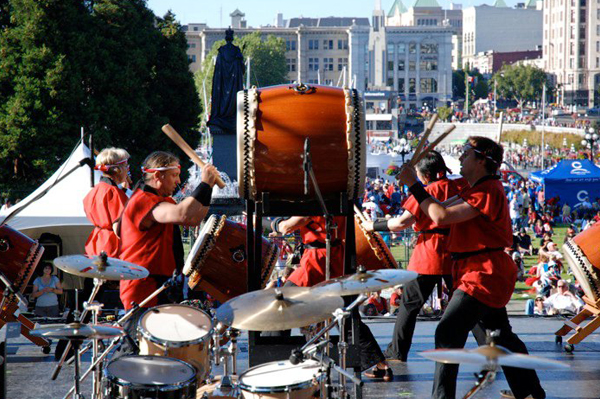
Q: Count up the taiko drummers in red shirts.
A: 5